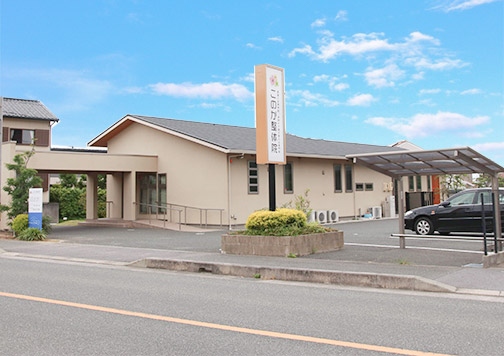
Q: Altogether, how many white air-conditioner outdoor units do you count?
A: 4